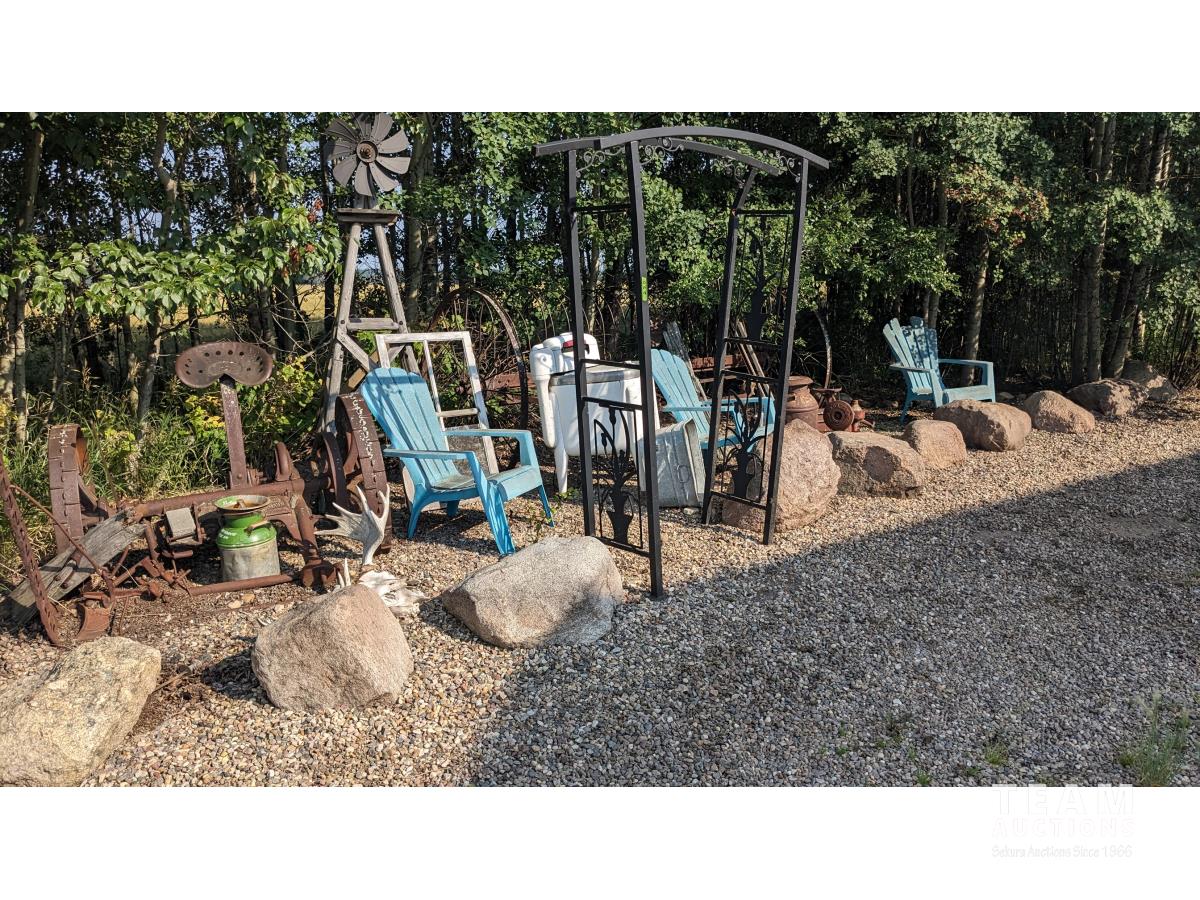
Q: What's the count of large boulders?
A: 10